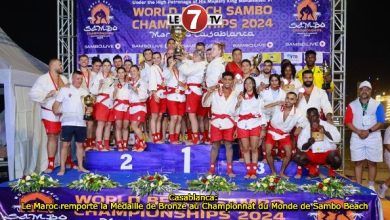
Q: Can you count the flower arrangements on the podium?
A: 6